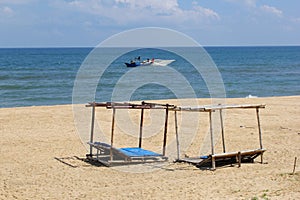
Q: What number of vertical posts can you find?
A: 8